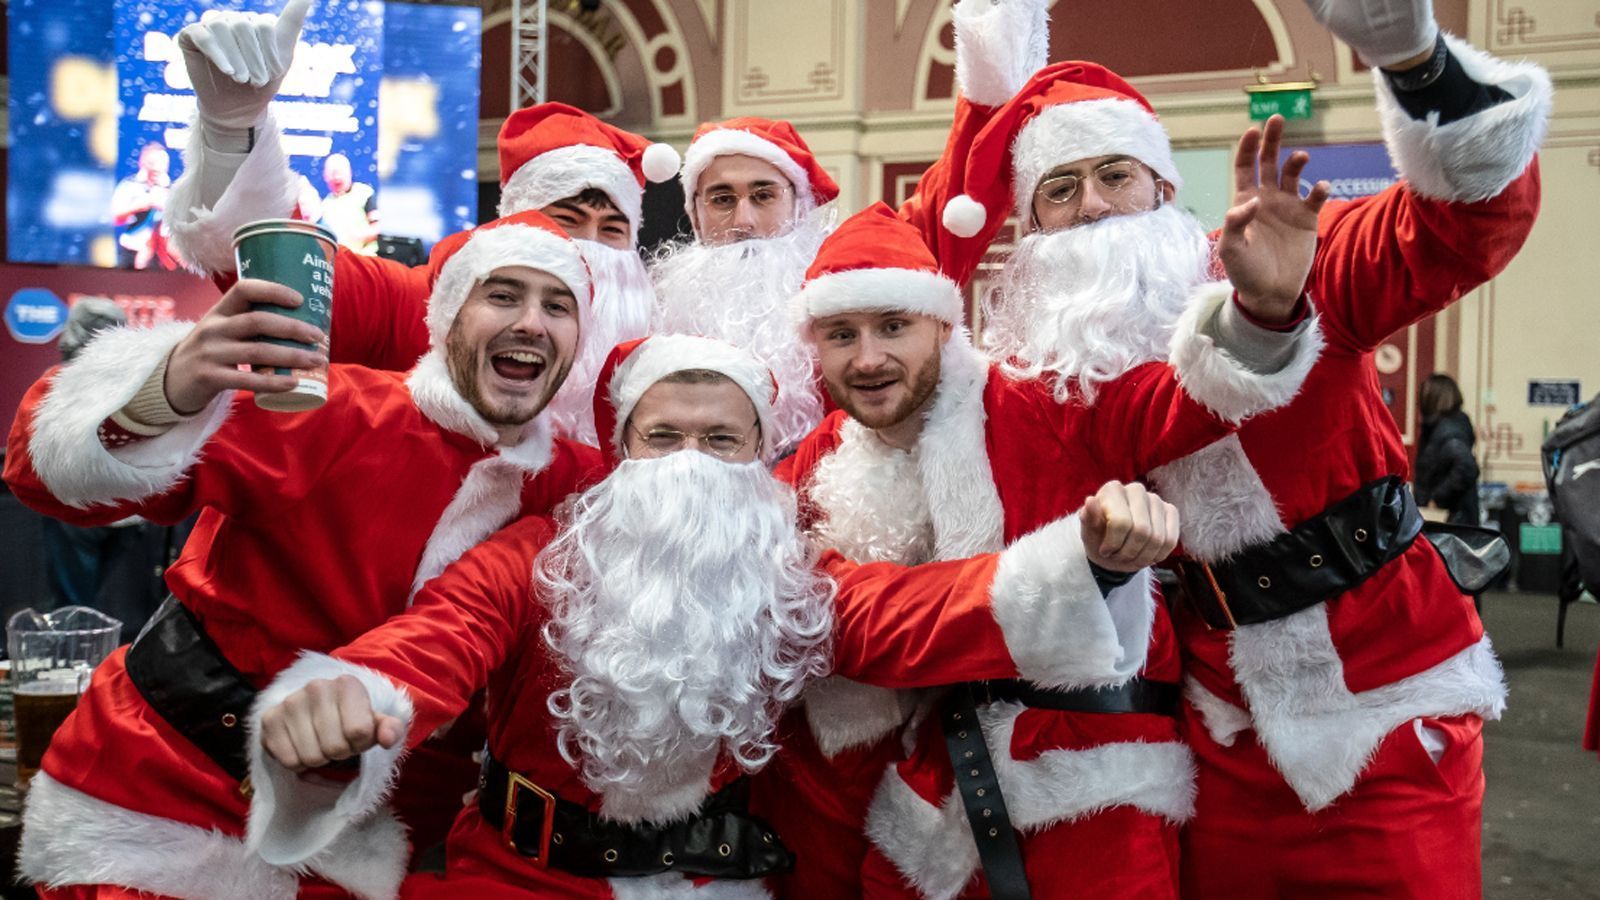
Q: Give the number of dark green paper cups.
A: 1